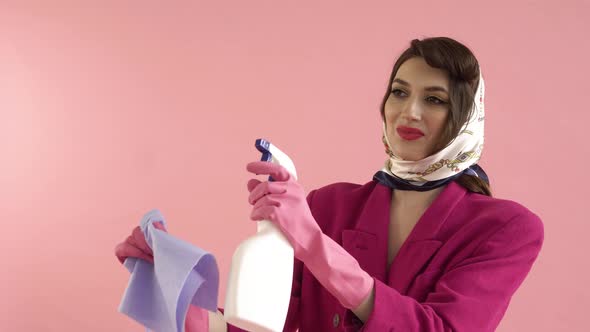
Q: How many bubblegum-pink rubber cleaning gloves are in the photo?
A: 2